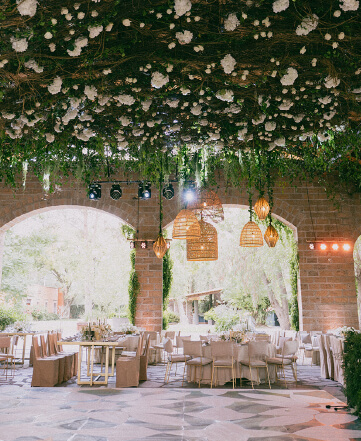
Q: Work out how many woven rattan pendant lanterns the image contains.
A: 7